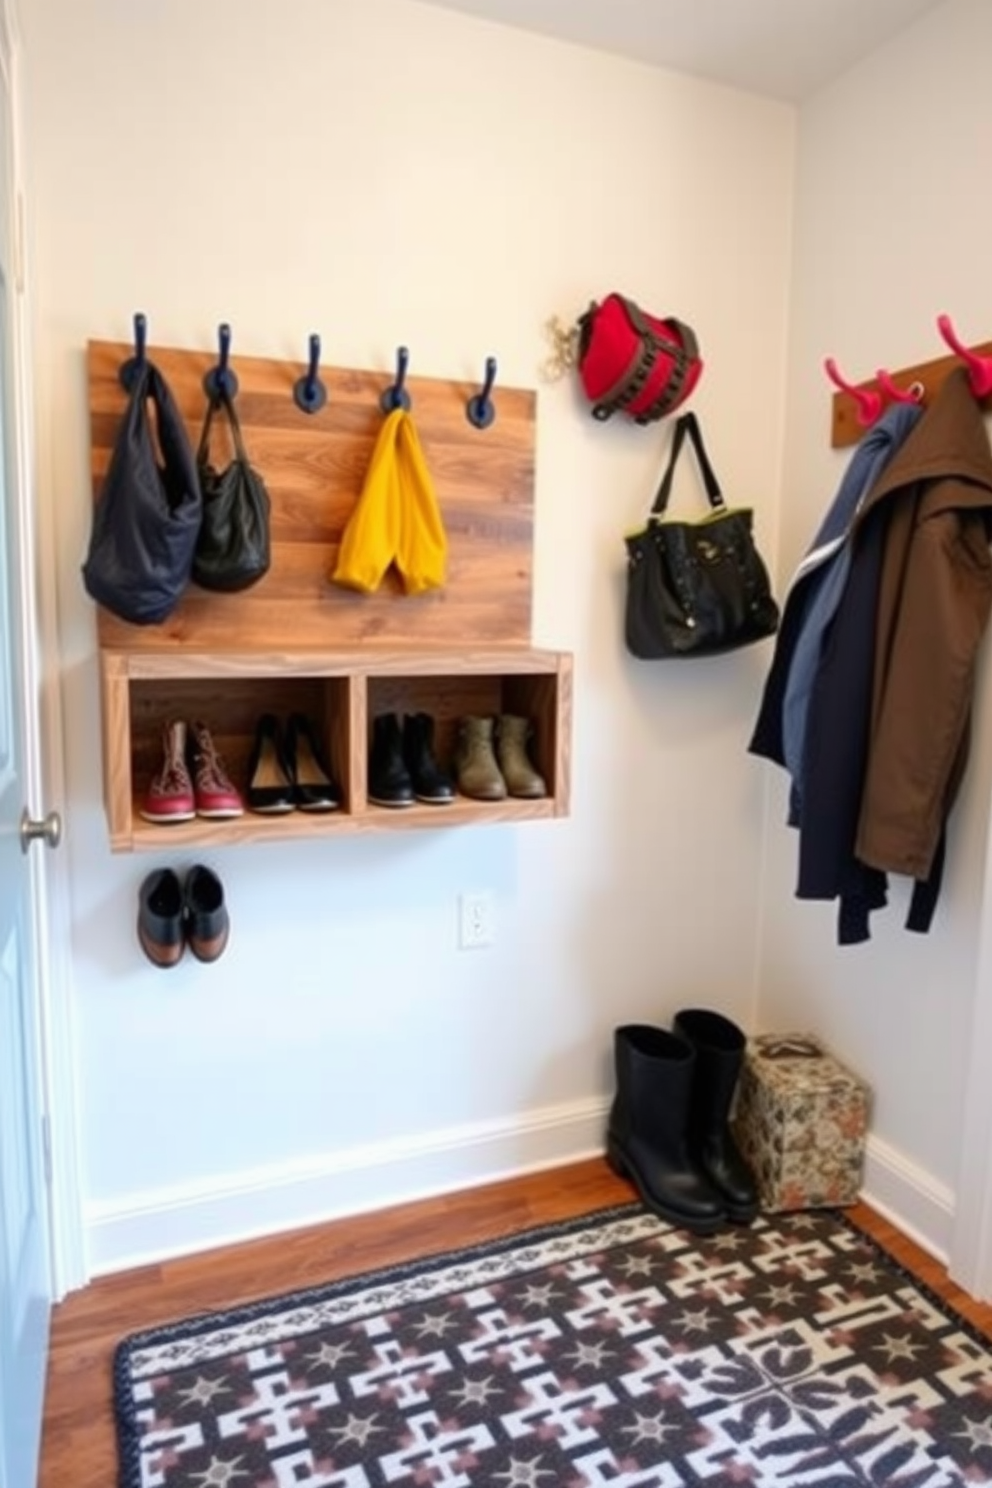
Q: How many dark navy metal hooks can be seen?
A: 5